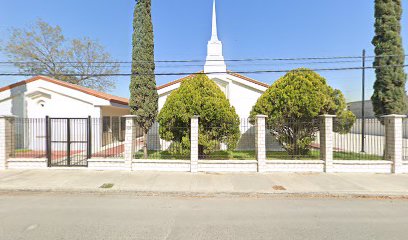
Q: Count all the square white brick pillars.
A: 6